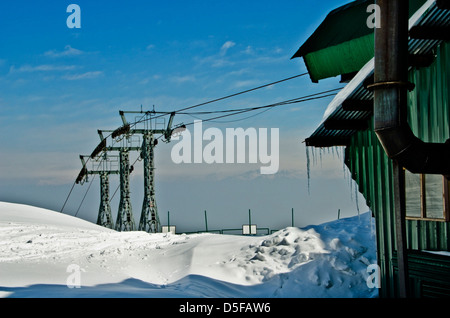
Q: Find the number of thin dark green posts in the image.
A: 5